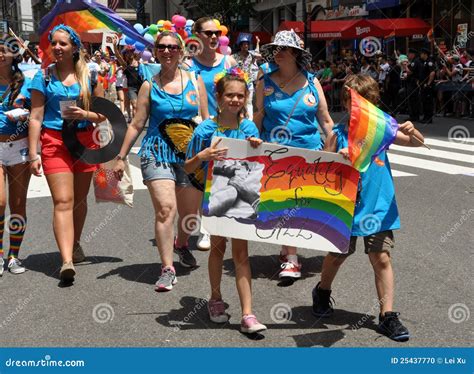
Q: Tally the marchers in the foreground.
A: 7